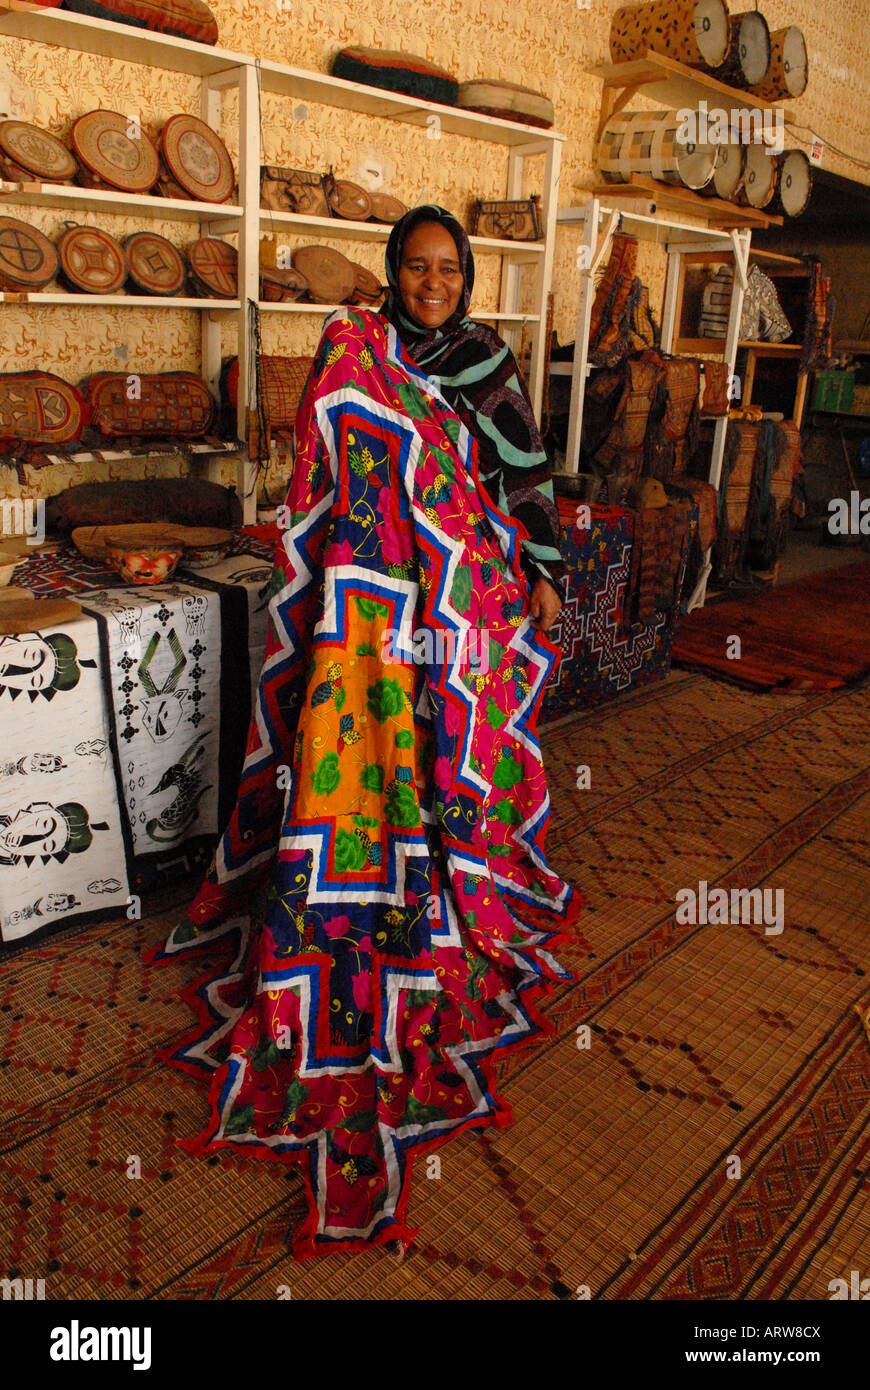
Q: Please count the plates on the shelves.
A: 12